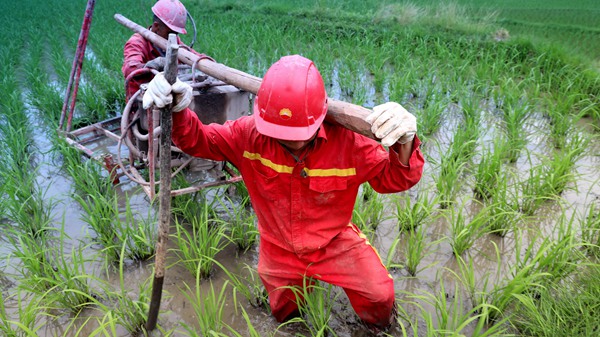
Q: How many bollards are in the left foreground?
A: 0